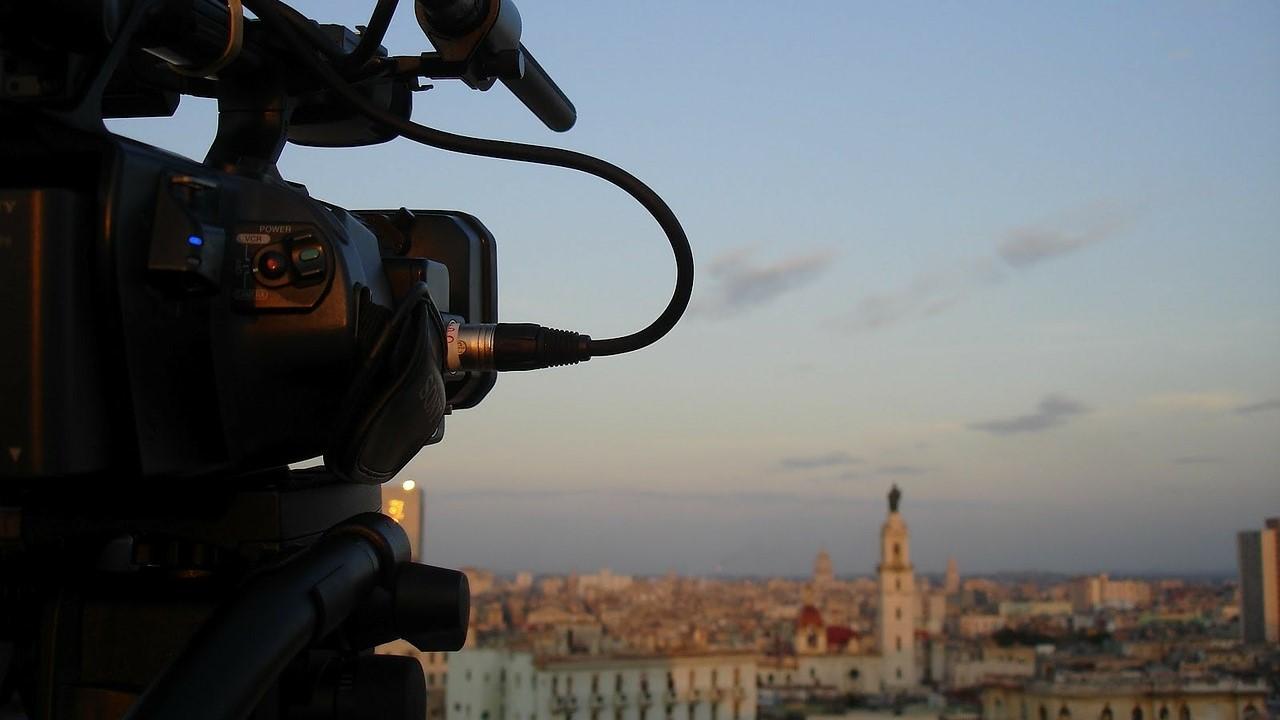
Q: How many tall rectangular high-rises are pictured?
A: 2